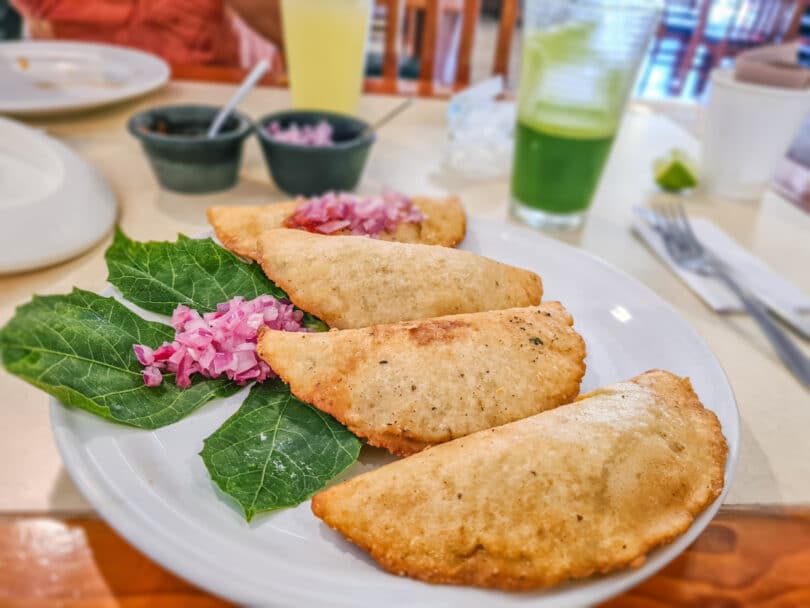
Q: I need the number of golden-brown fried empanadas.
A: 4